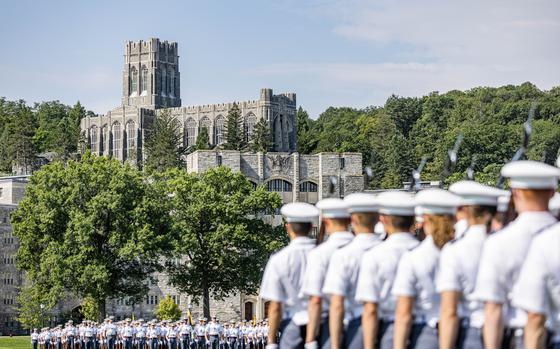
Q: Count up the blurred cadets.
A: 8